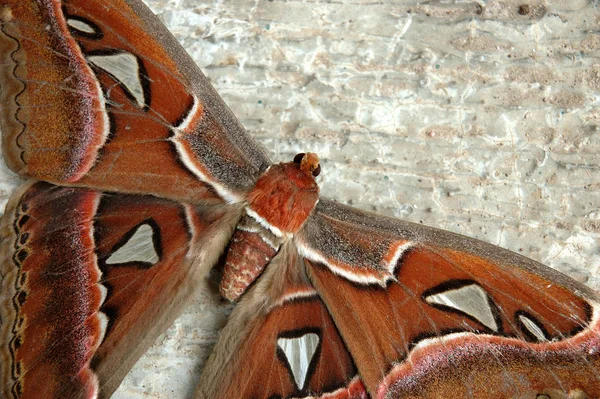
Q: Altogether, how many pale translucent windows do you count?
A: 6